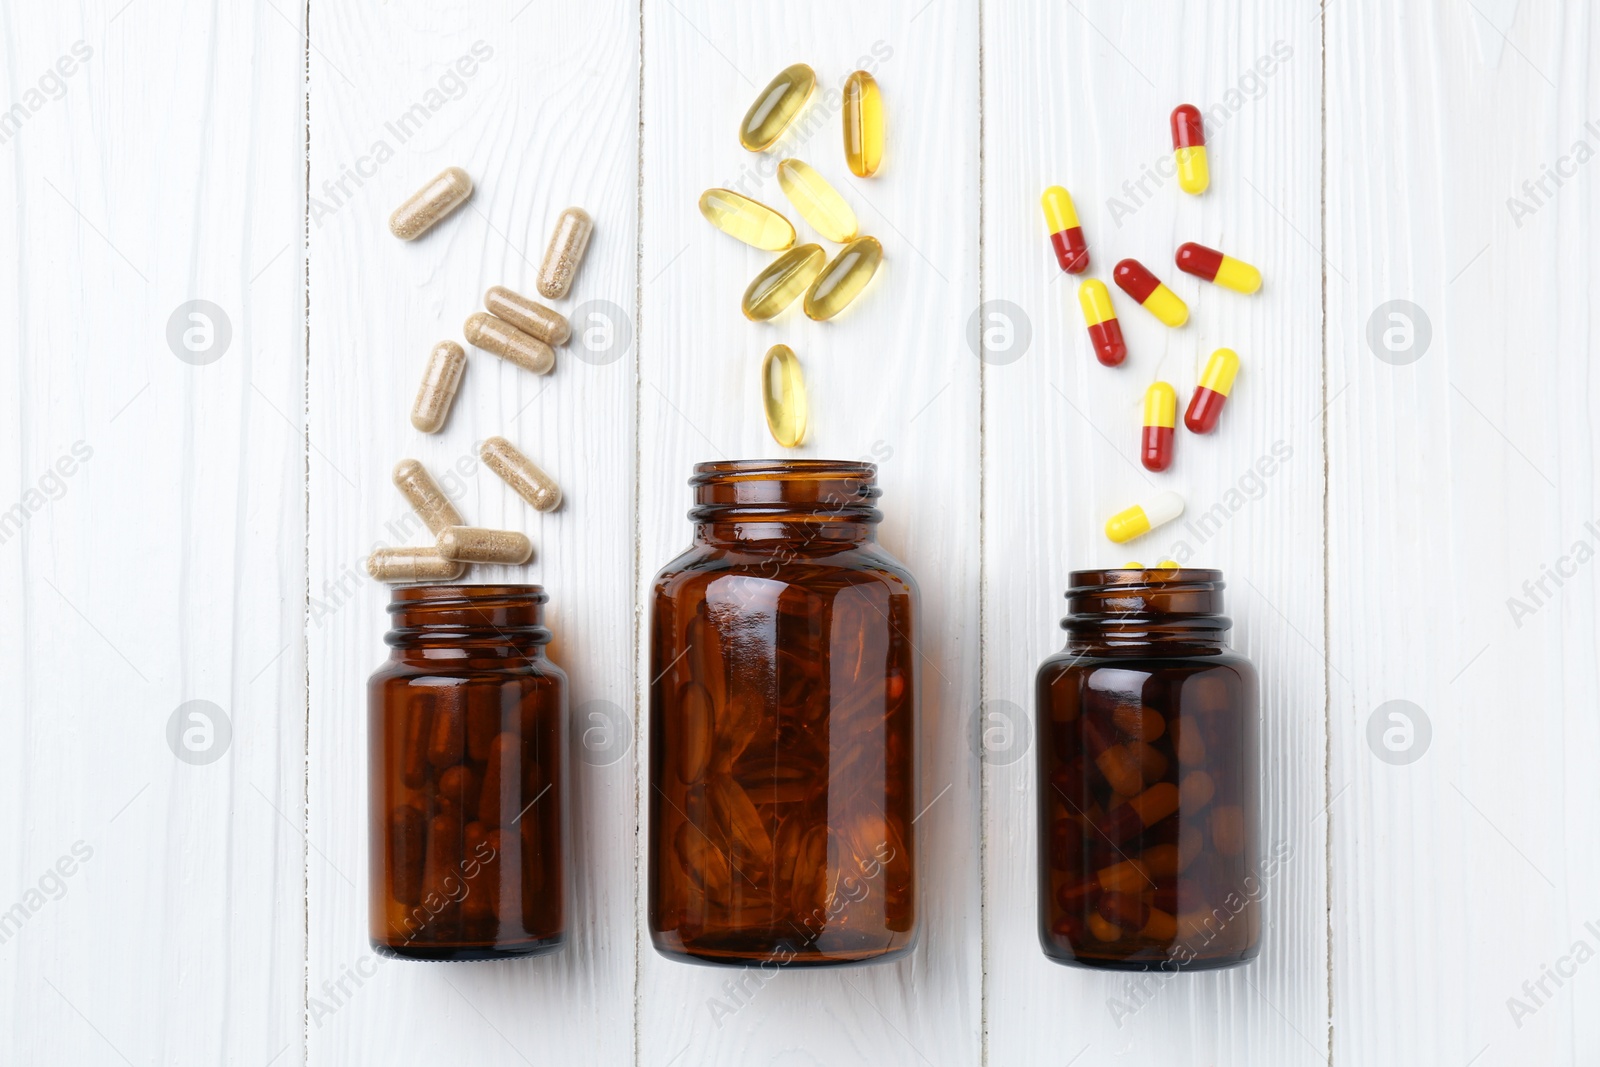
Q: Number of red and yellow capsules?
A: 7